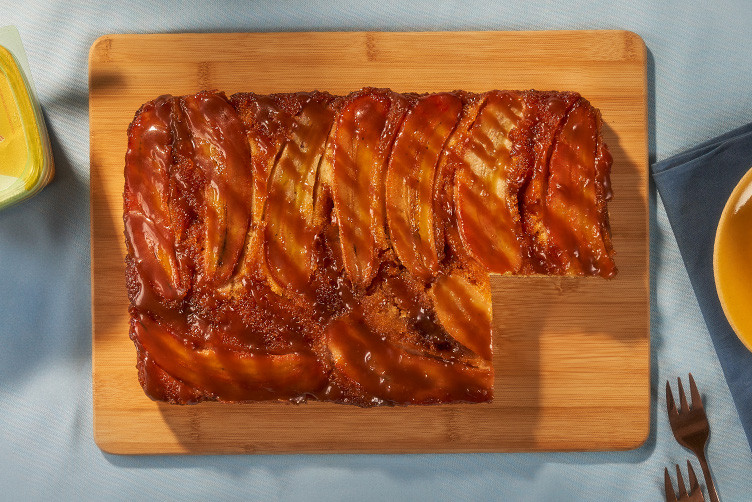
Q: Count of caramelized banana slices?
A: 10